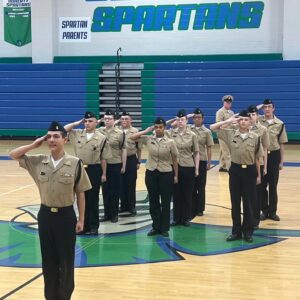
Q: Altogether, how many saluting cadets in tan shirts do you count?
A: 10